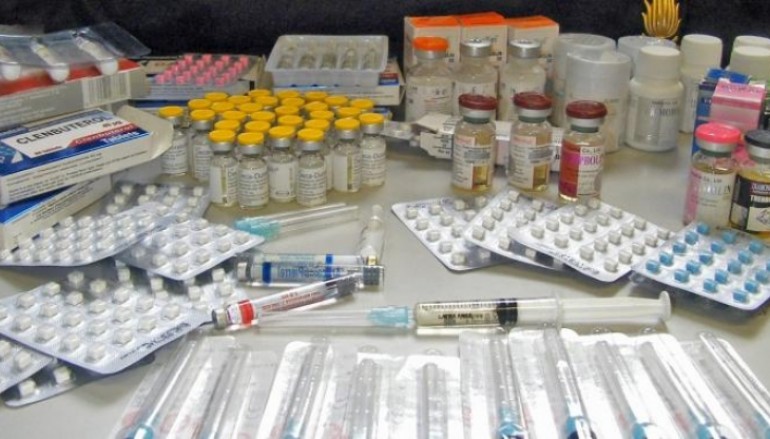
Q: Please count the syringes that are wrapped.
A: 10